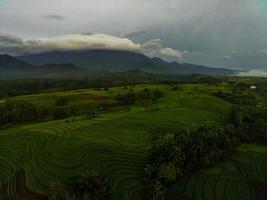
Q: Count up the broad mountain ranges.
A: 1